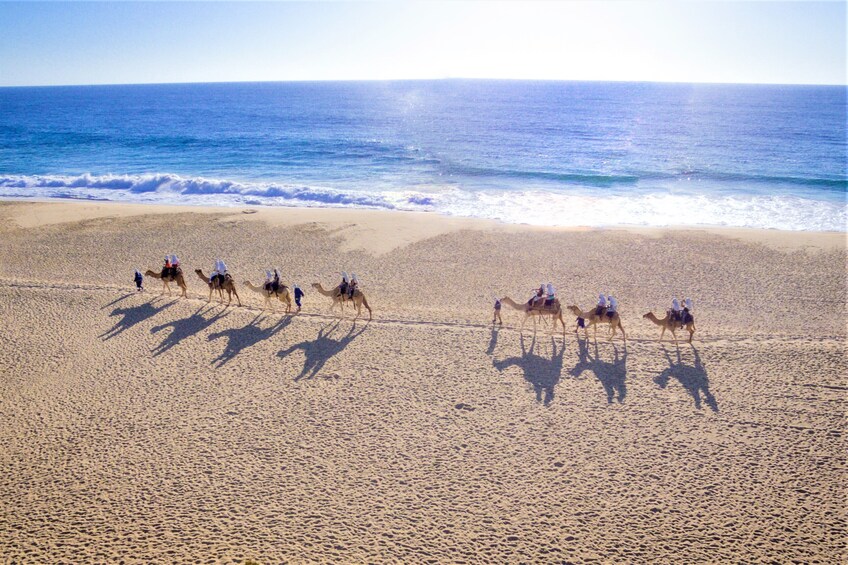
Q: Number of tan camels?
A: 7